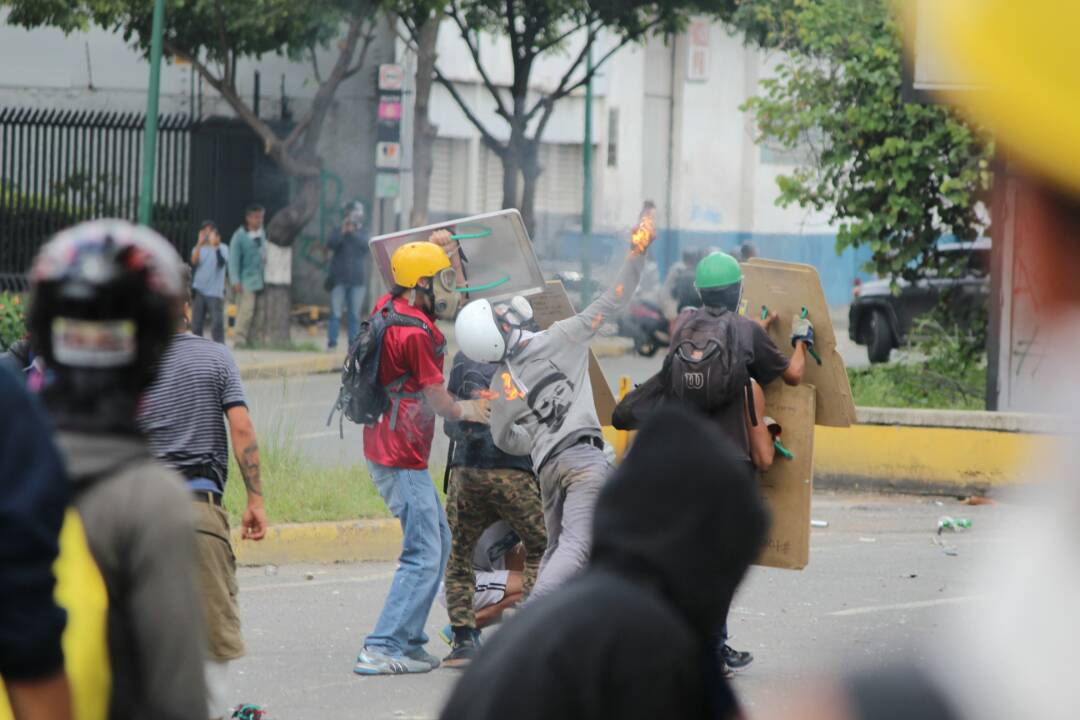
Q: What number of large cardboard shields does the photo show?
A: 3